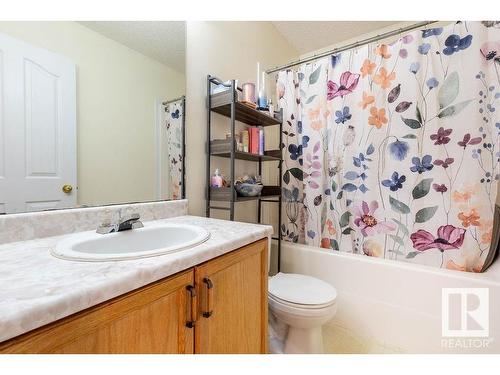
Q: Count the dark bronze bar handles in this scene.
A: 2